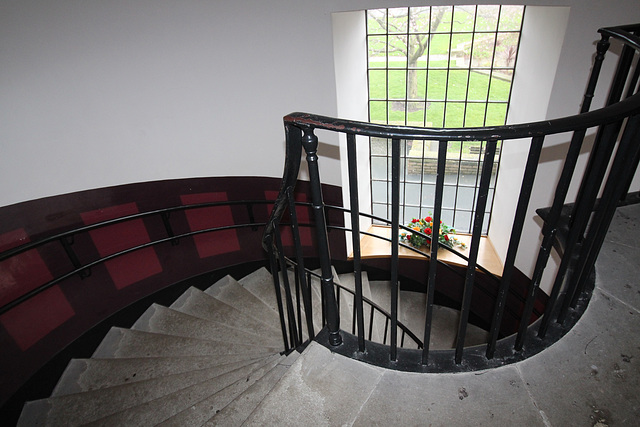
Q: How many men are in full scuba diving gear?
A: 0